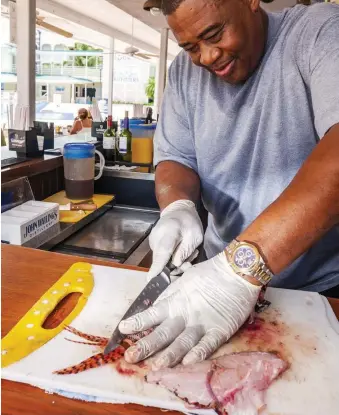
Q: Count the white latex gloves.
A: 2